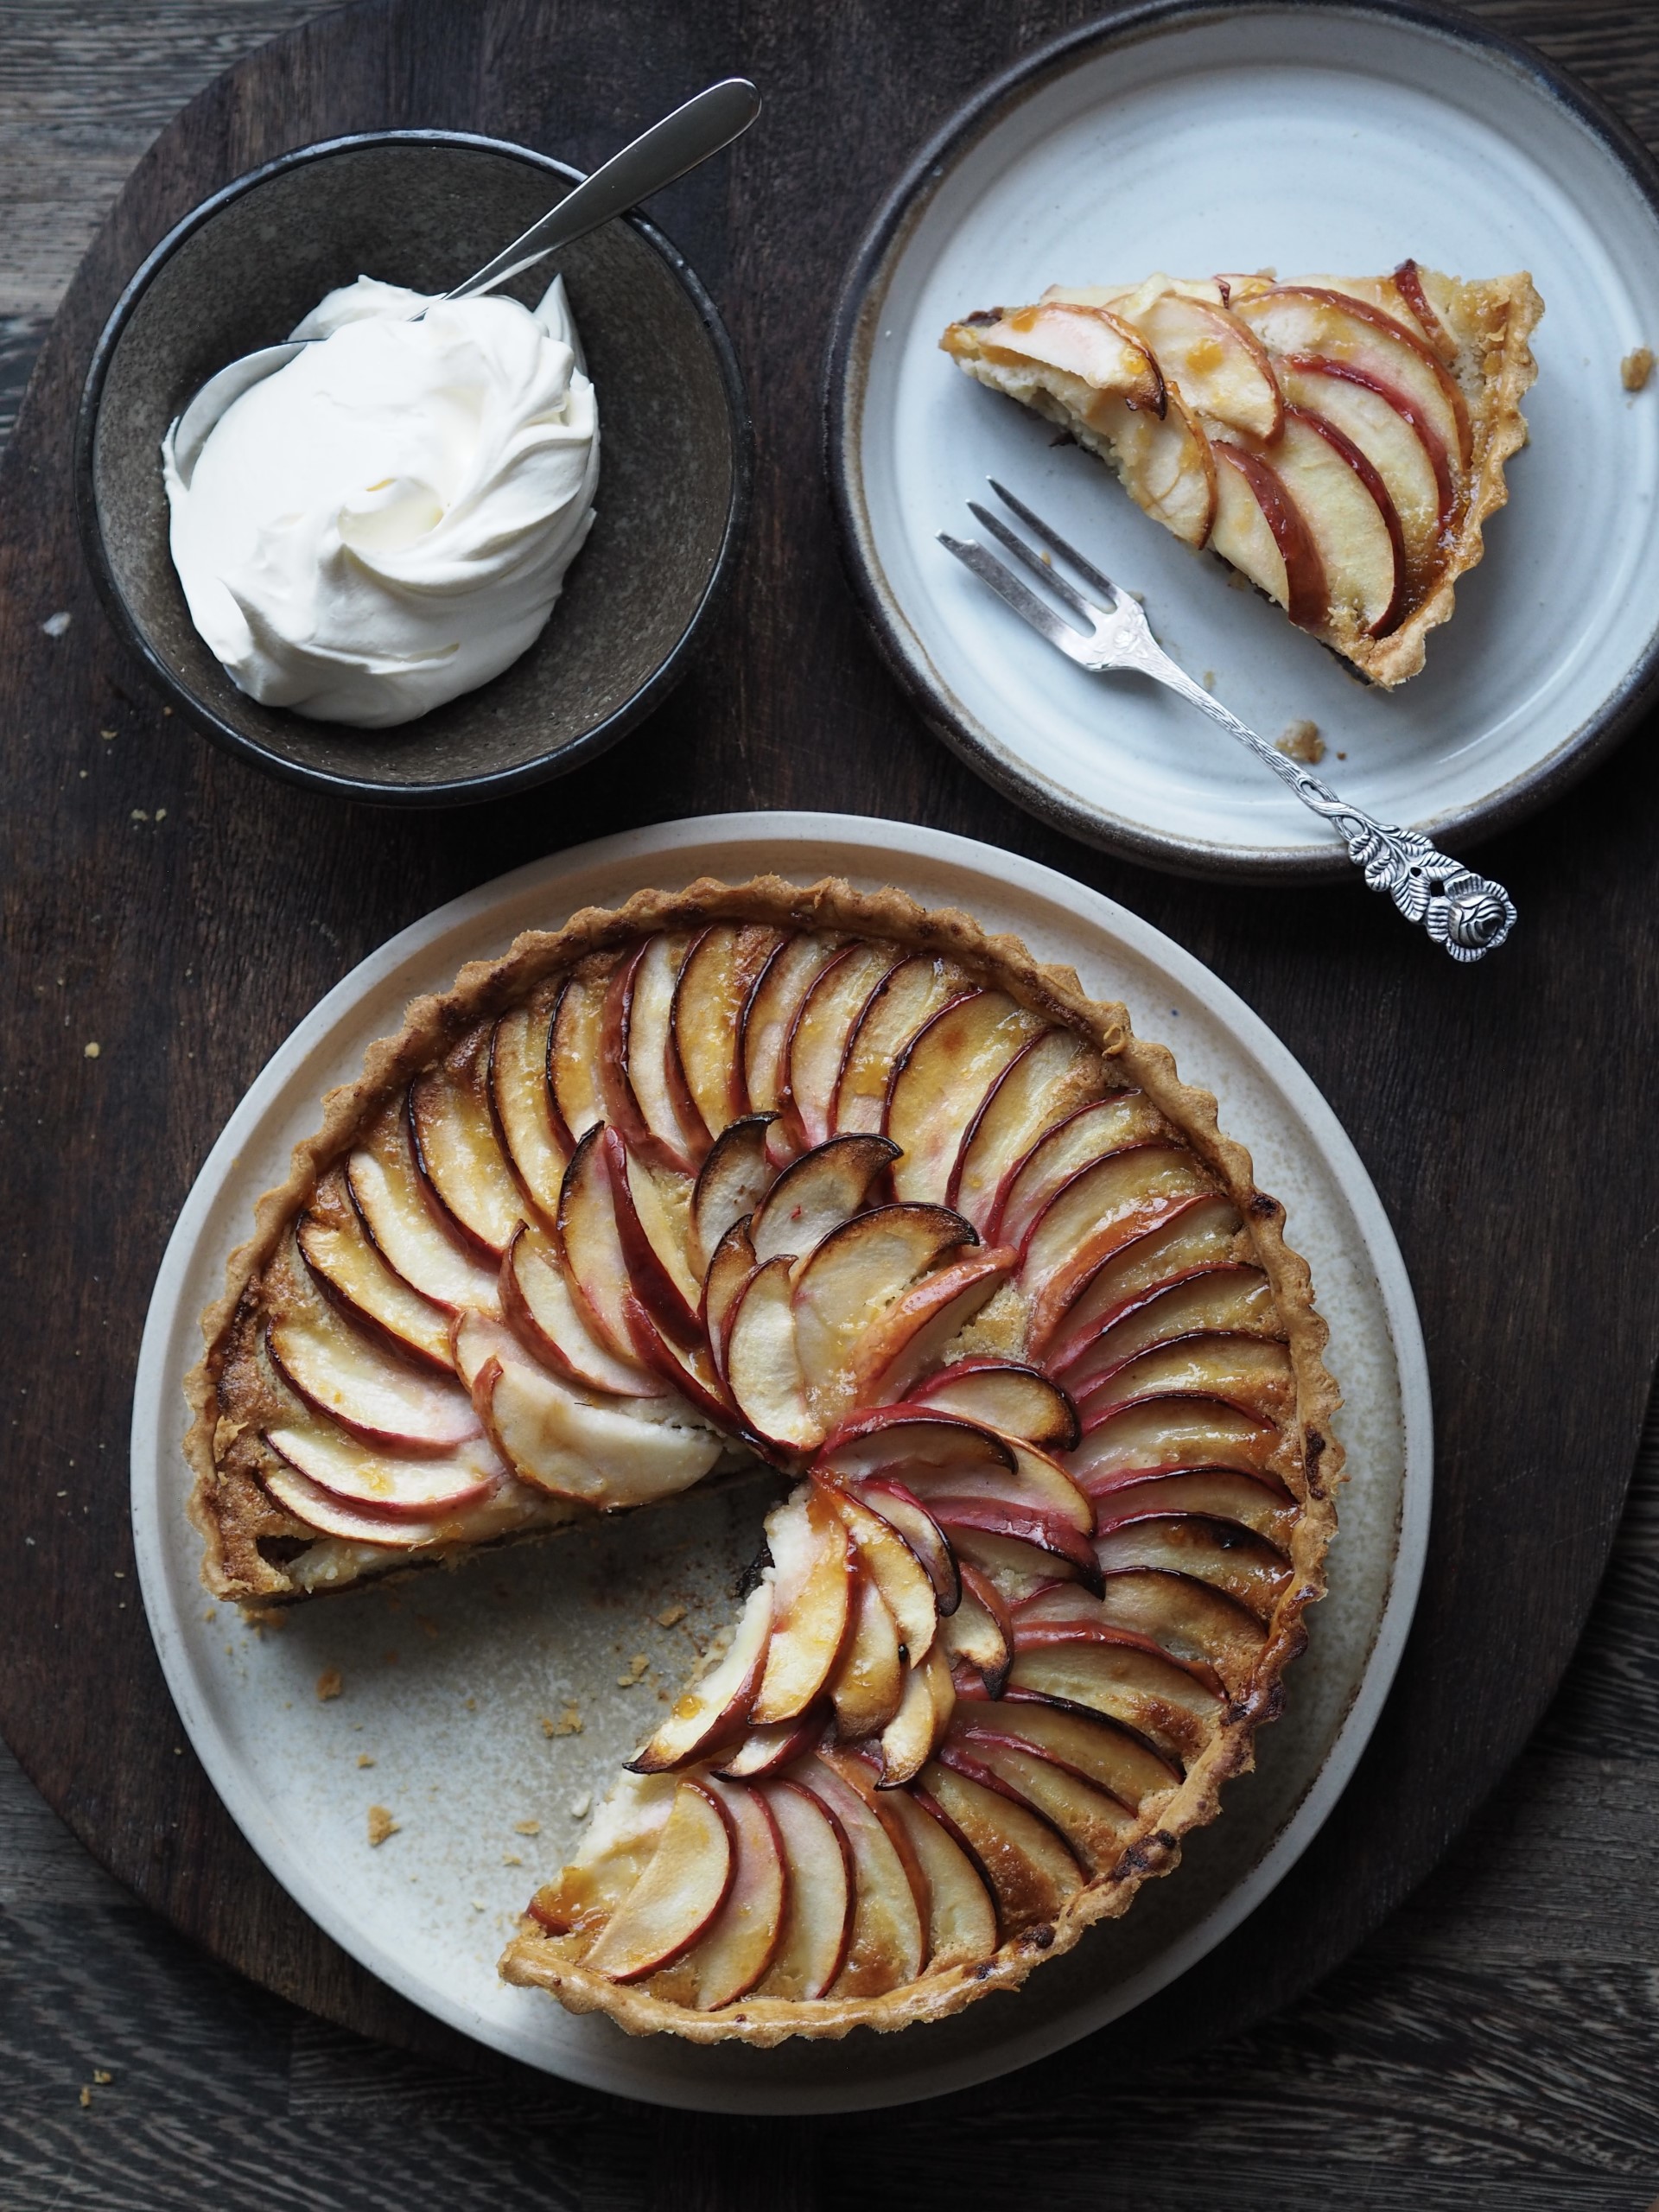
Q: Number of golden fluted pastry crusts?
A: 2